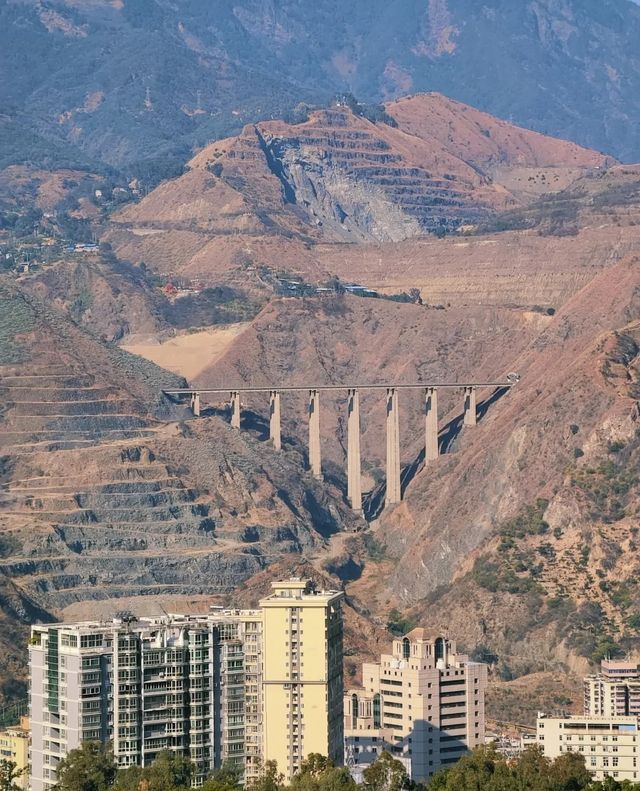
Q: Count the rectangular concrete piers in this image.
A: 8